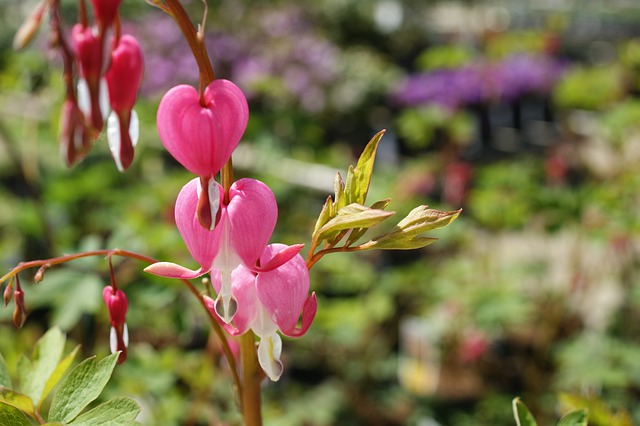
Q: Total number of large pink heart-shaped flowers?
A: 3